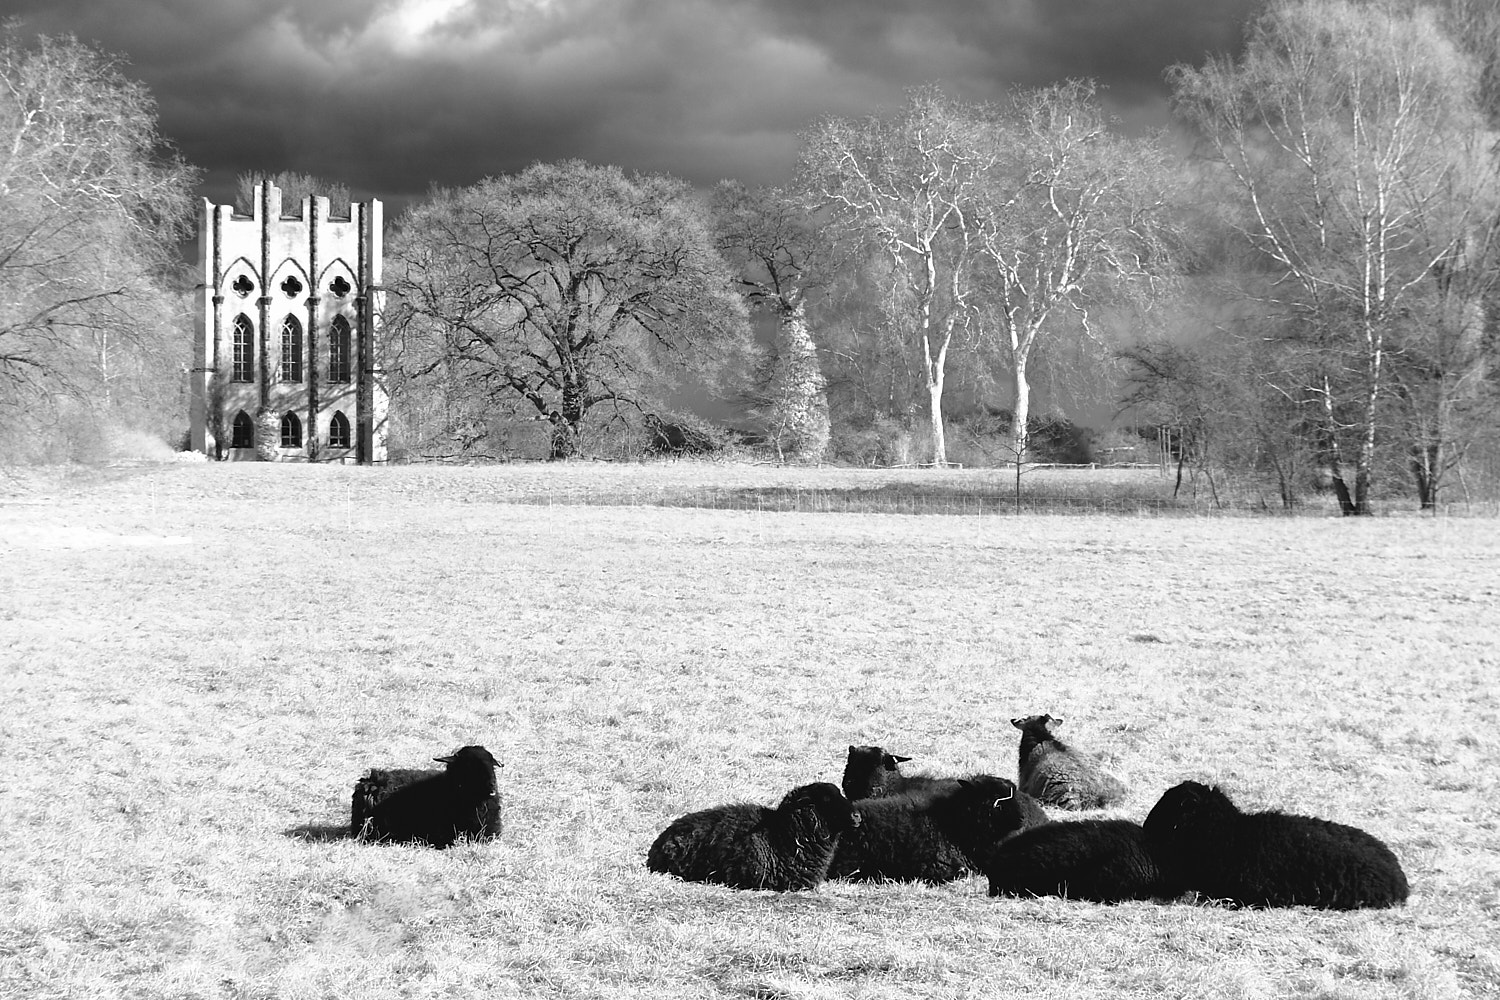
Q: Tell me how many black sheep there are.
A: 7